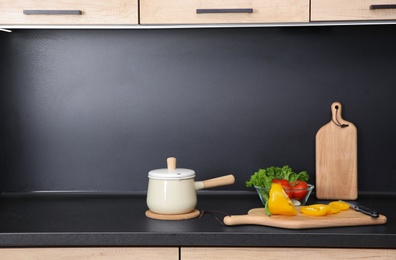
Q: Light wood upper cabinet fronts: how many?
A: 3